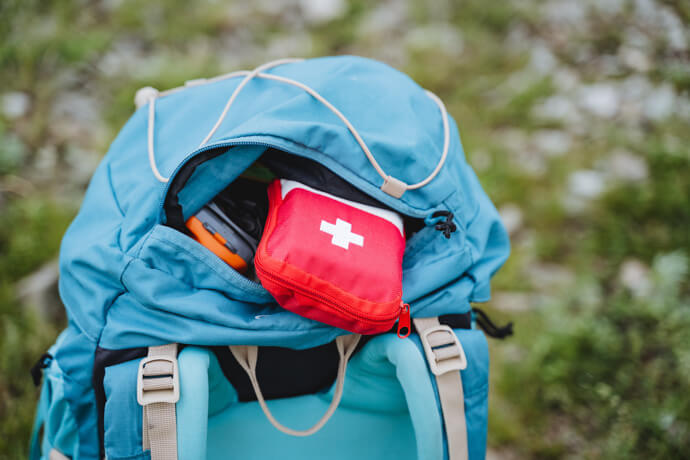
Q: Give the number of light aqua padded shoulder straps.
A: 2